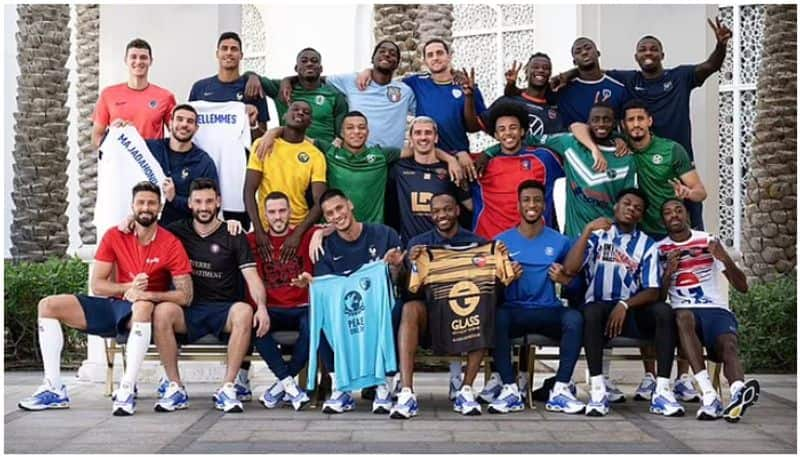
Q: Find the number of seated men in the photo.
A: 8